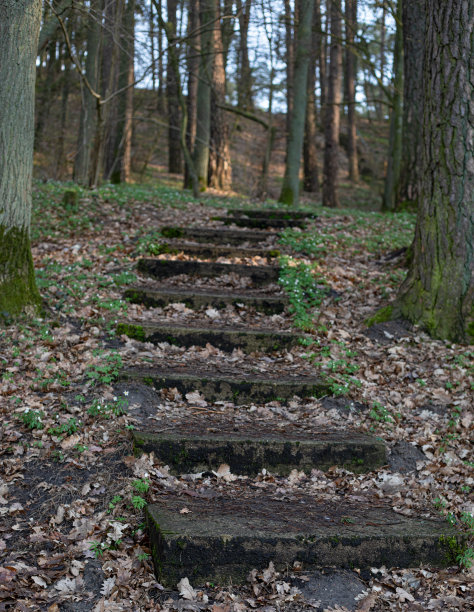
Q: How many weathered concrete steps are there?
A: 10